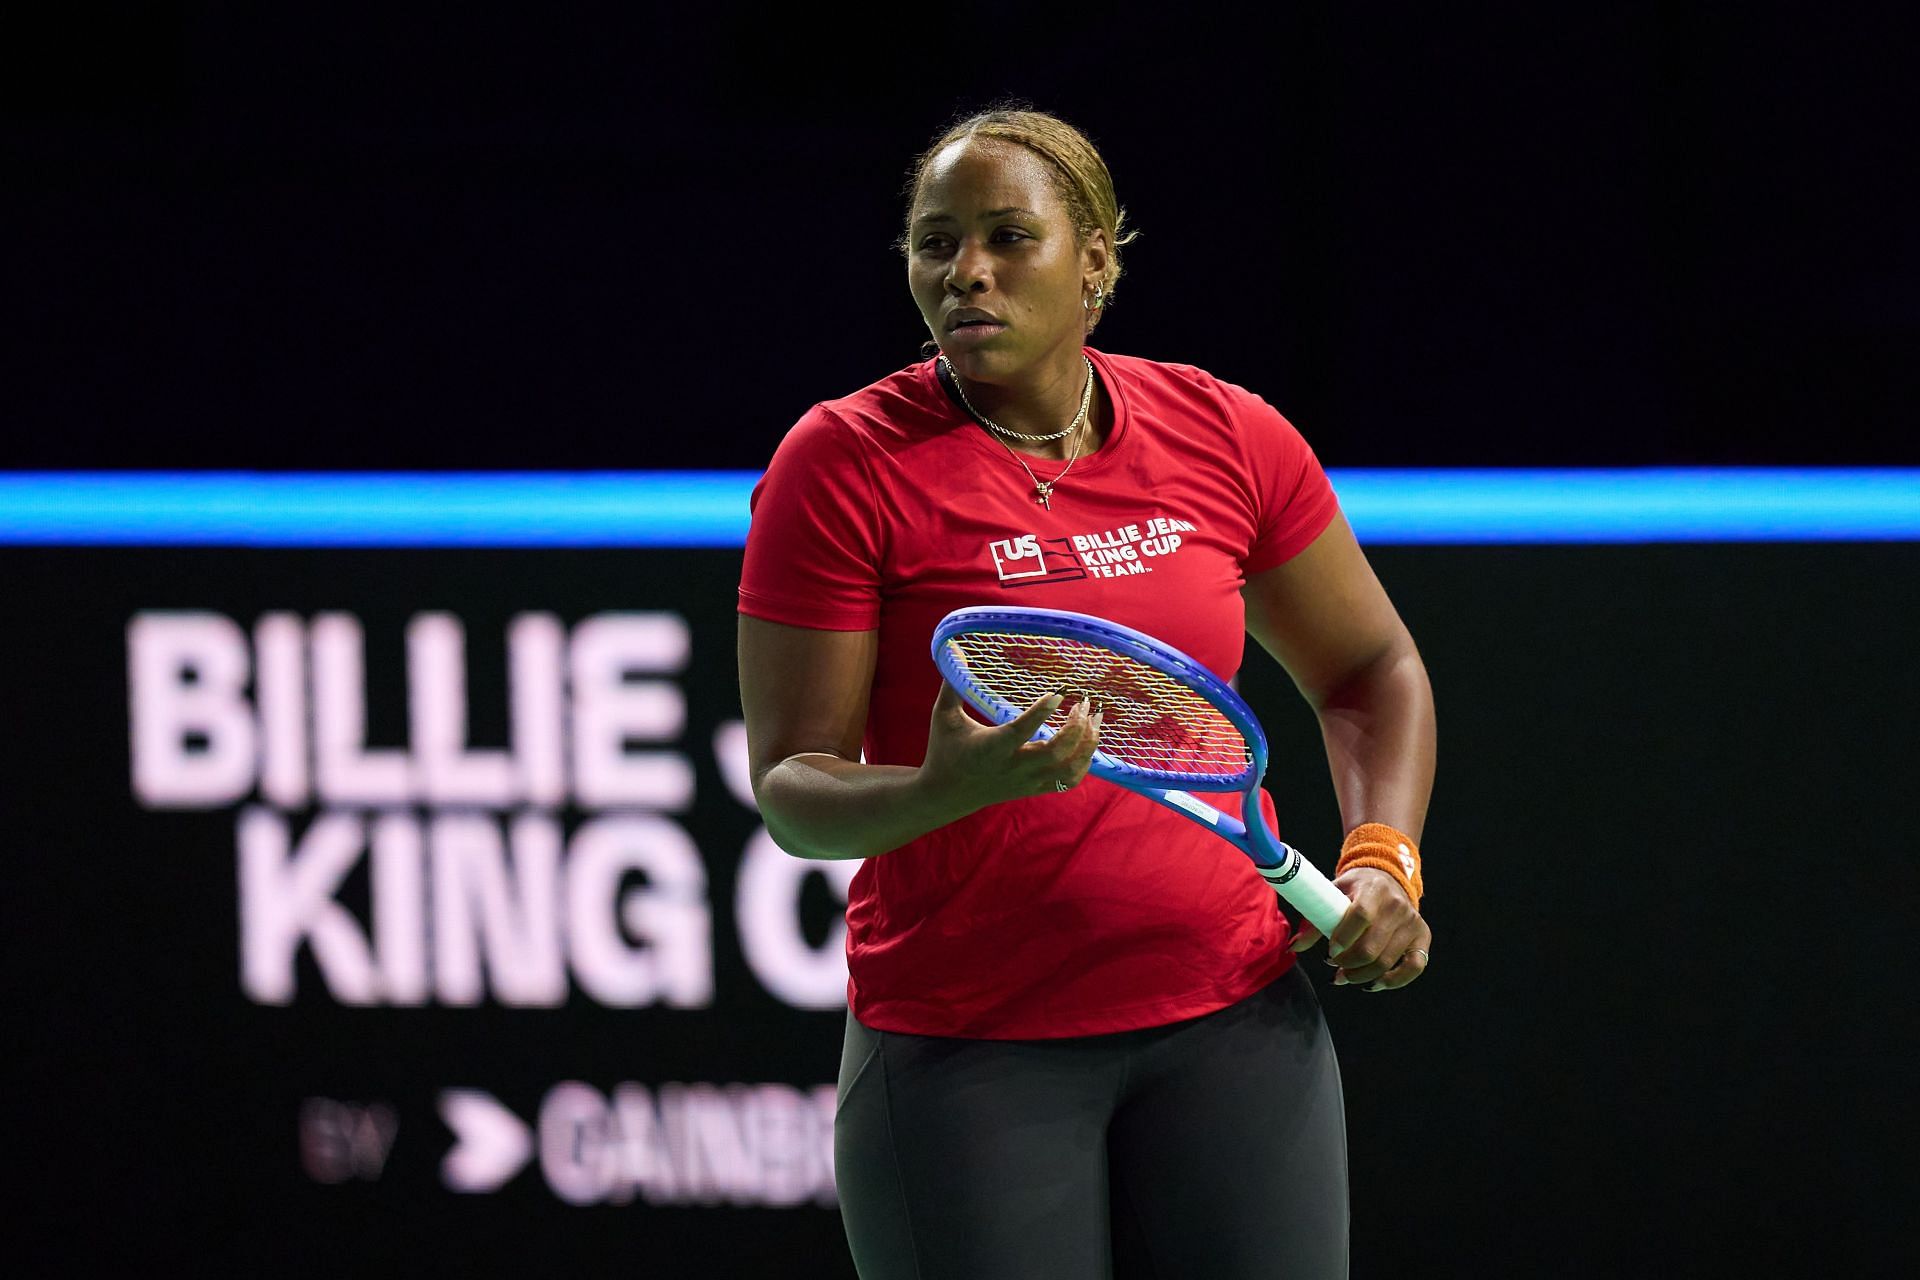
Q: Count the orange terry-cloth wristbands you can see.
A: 1